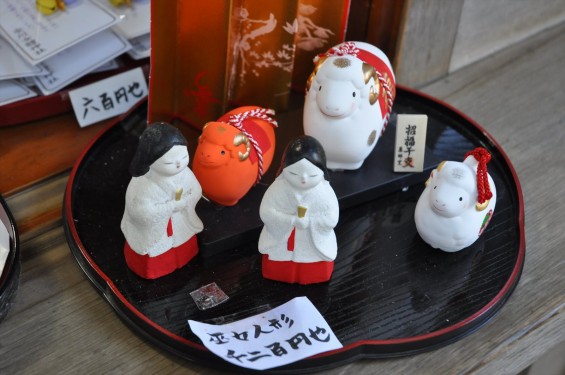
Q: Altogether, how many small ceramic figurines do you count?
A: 5